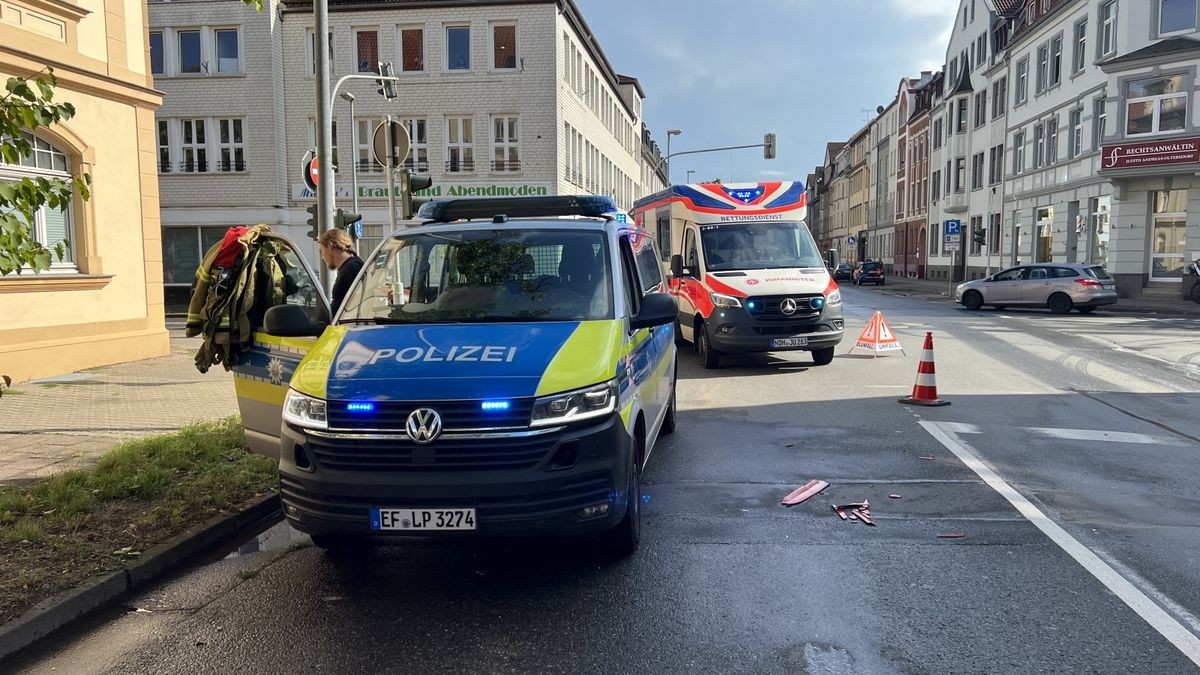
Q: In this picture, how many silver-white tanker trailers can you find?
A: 0